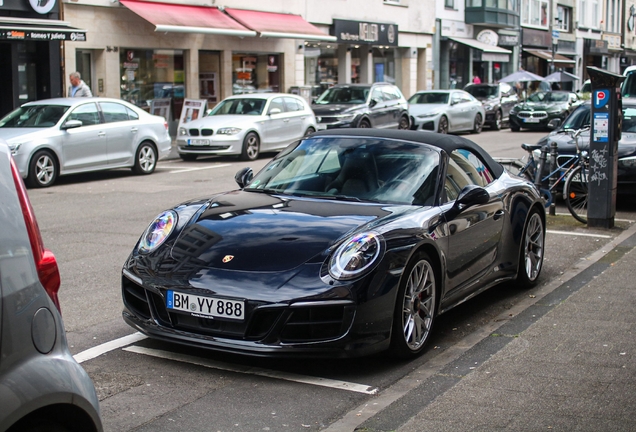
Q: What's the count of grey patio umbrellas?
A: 2